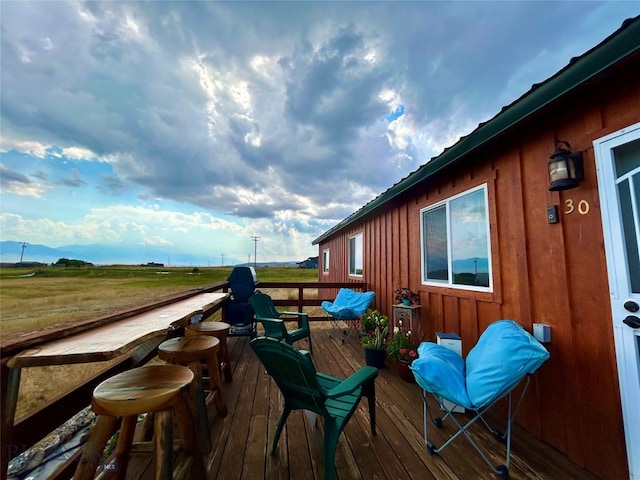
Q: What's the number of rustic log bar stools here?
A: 3